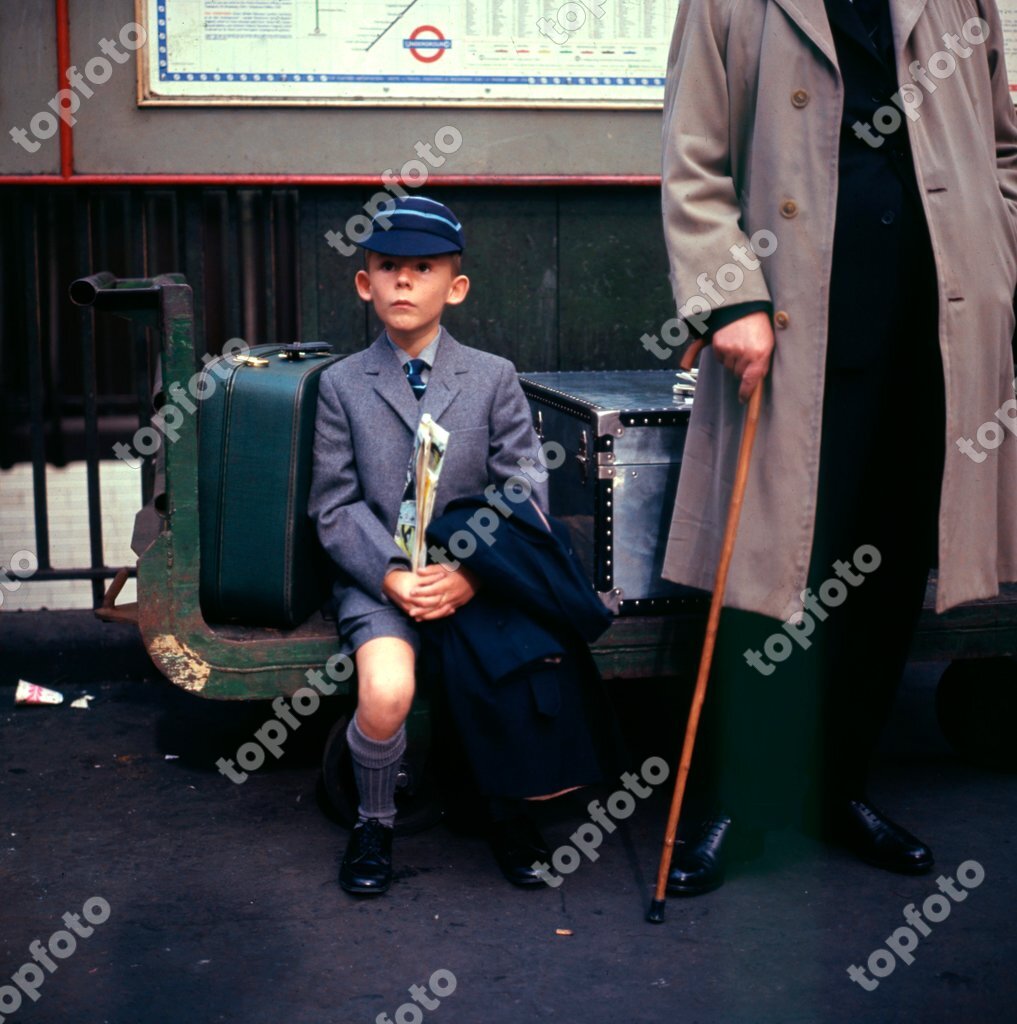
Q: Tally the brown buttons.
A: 3